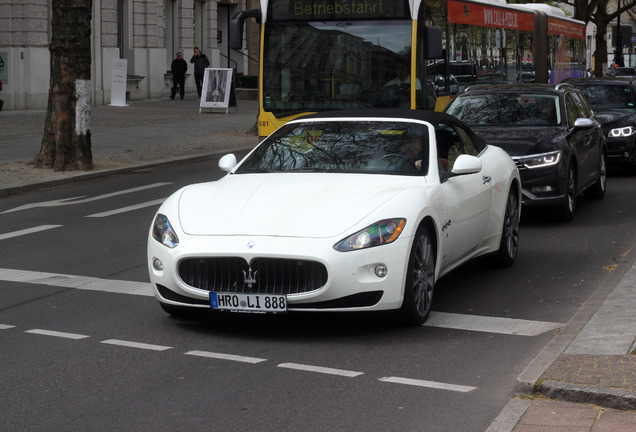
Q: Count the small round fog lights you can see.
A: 2